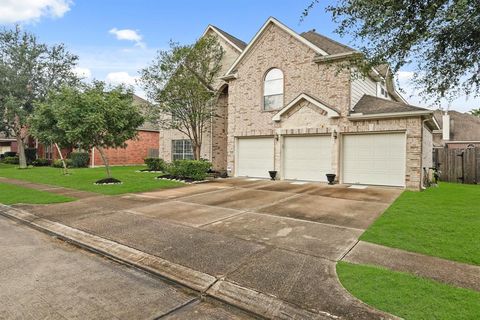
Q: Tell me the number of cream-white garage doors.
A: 3